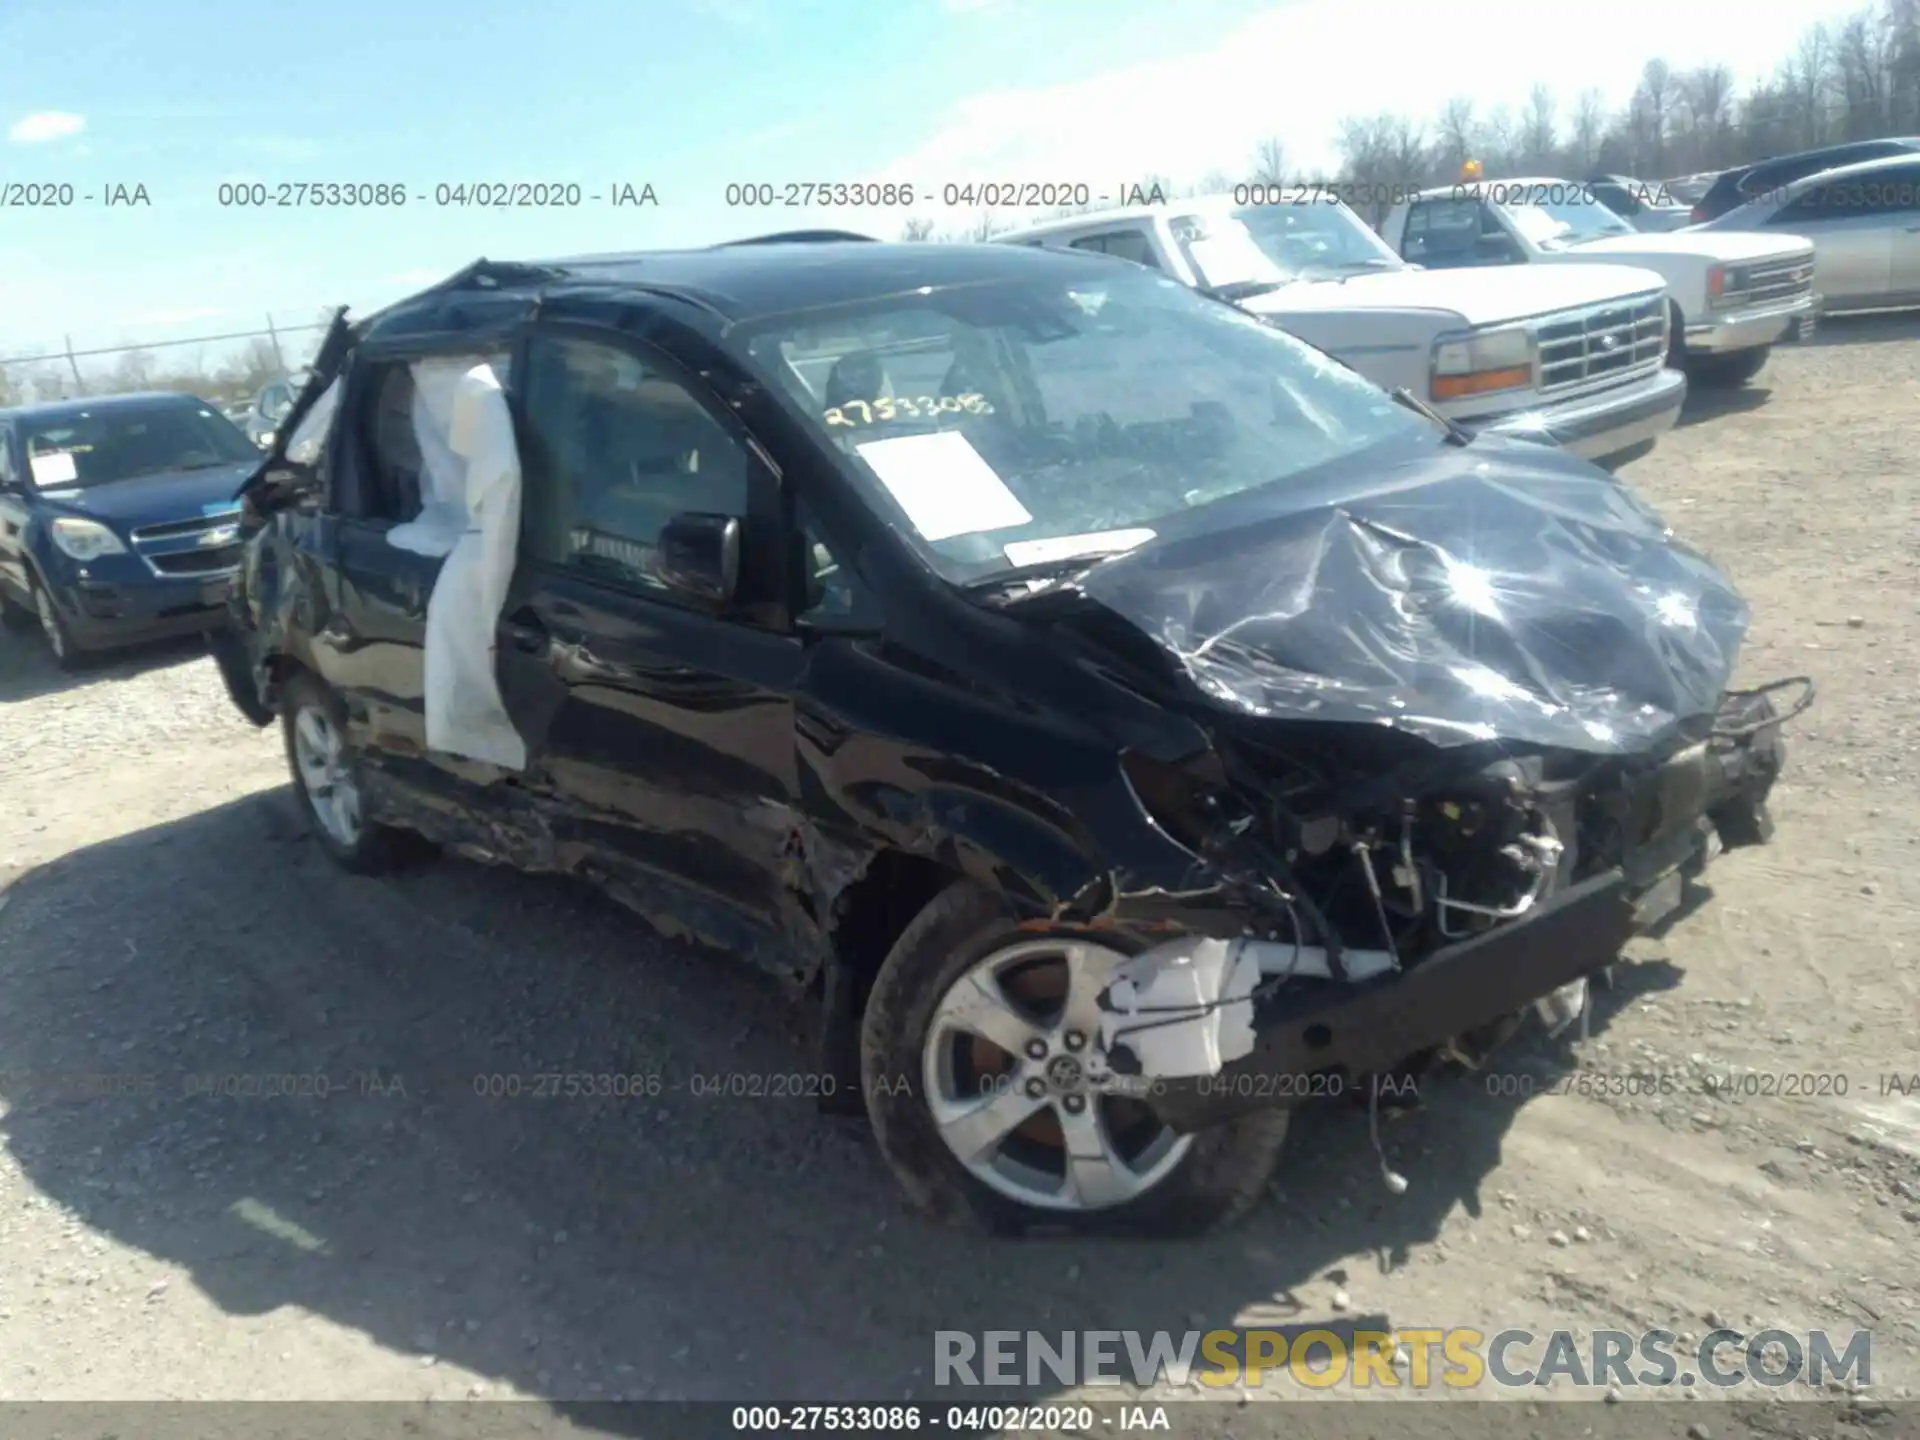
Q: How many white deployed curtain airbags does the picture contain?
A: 1